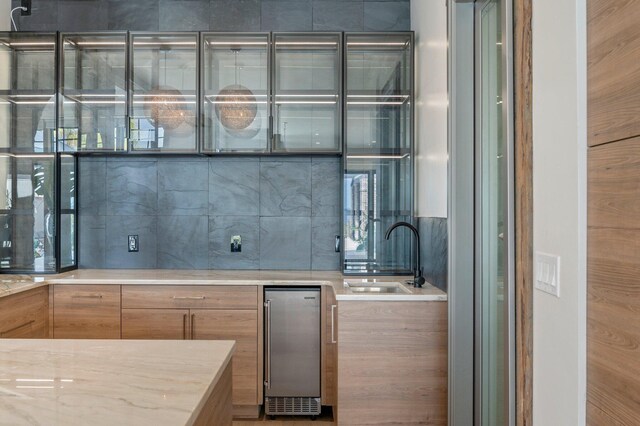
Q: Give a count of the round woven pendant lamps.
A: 2